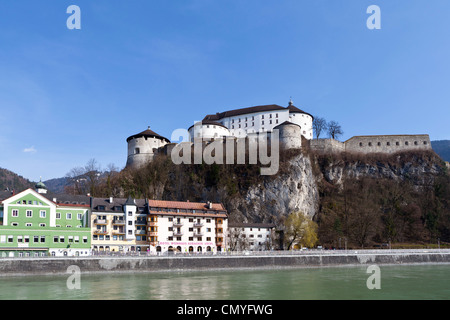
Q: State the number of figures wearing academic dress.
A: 0